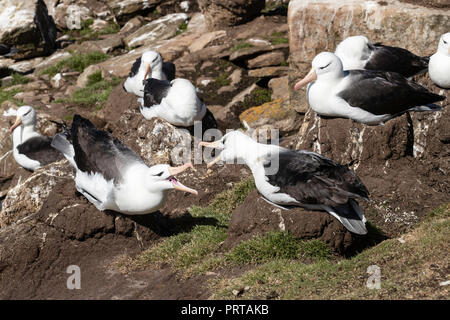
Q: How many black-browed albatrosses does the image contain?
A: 8